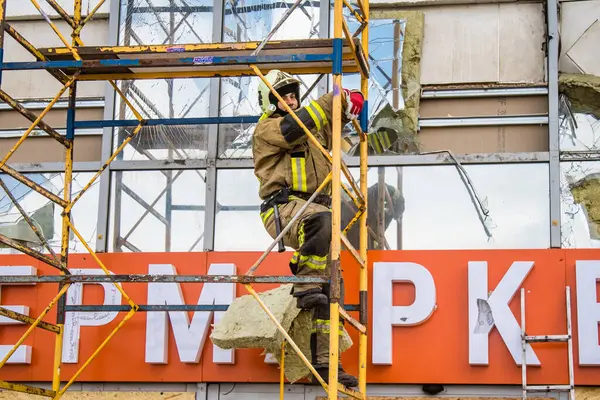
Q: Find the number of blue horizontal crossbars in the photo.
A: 4